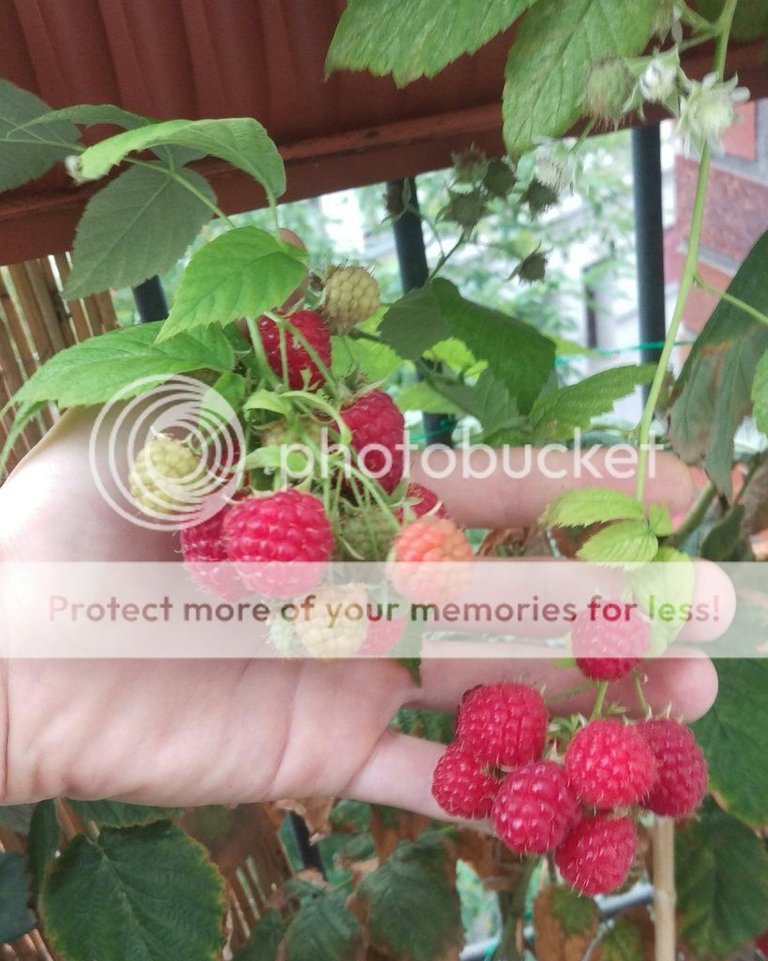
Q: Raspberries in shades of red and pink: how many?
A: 14